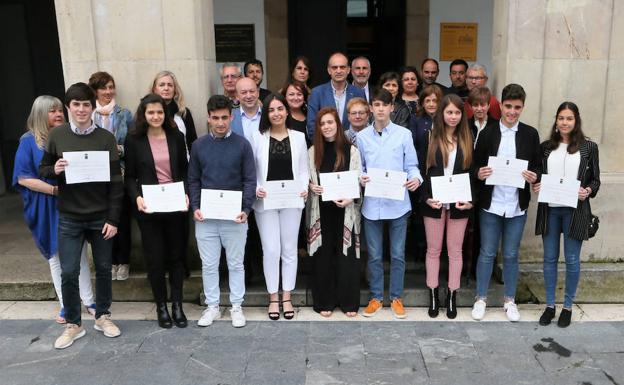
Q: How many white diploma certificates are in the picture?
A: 9